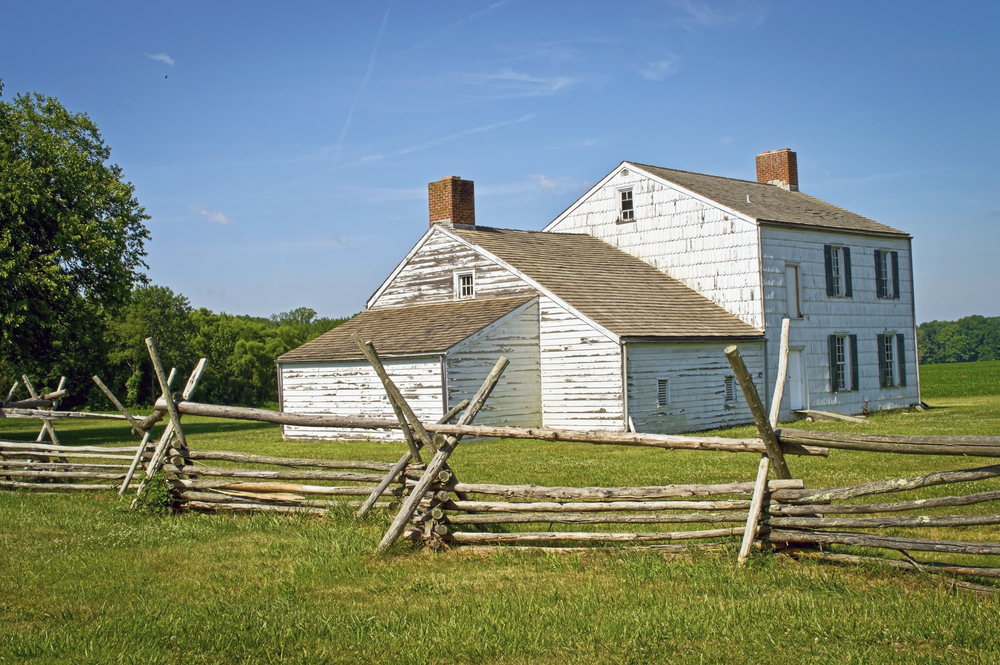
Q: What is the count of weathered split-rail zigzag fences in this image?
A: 1